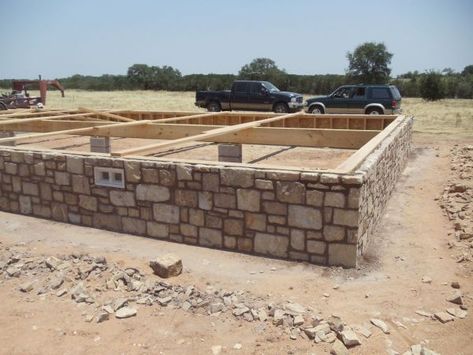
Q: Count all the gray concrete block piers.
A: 3